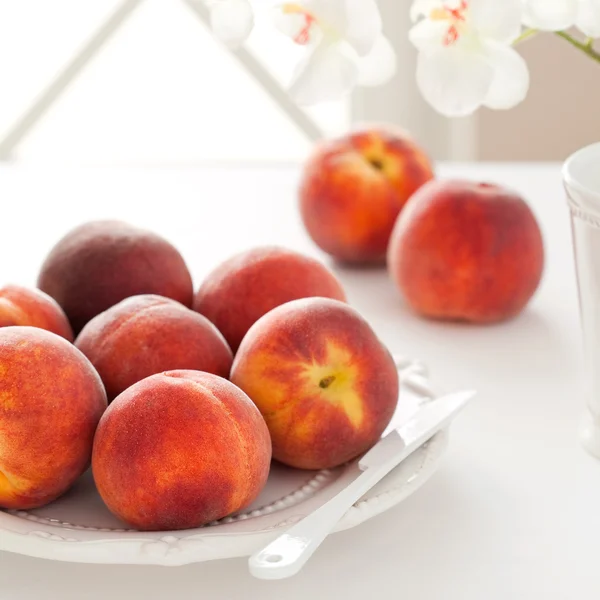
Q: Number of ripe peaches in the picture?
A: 9